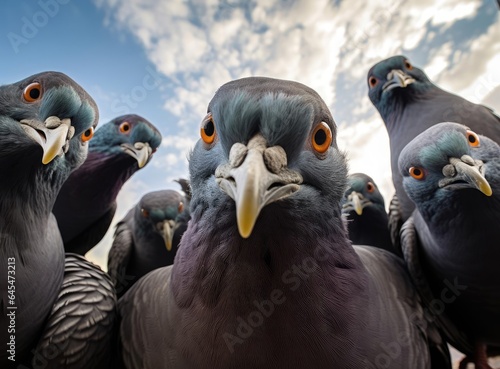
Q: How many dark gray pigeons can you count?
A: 7